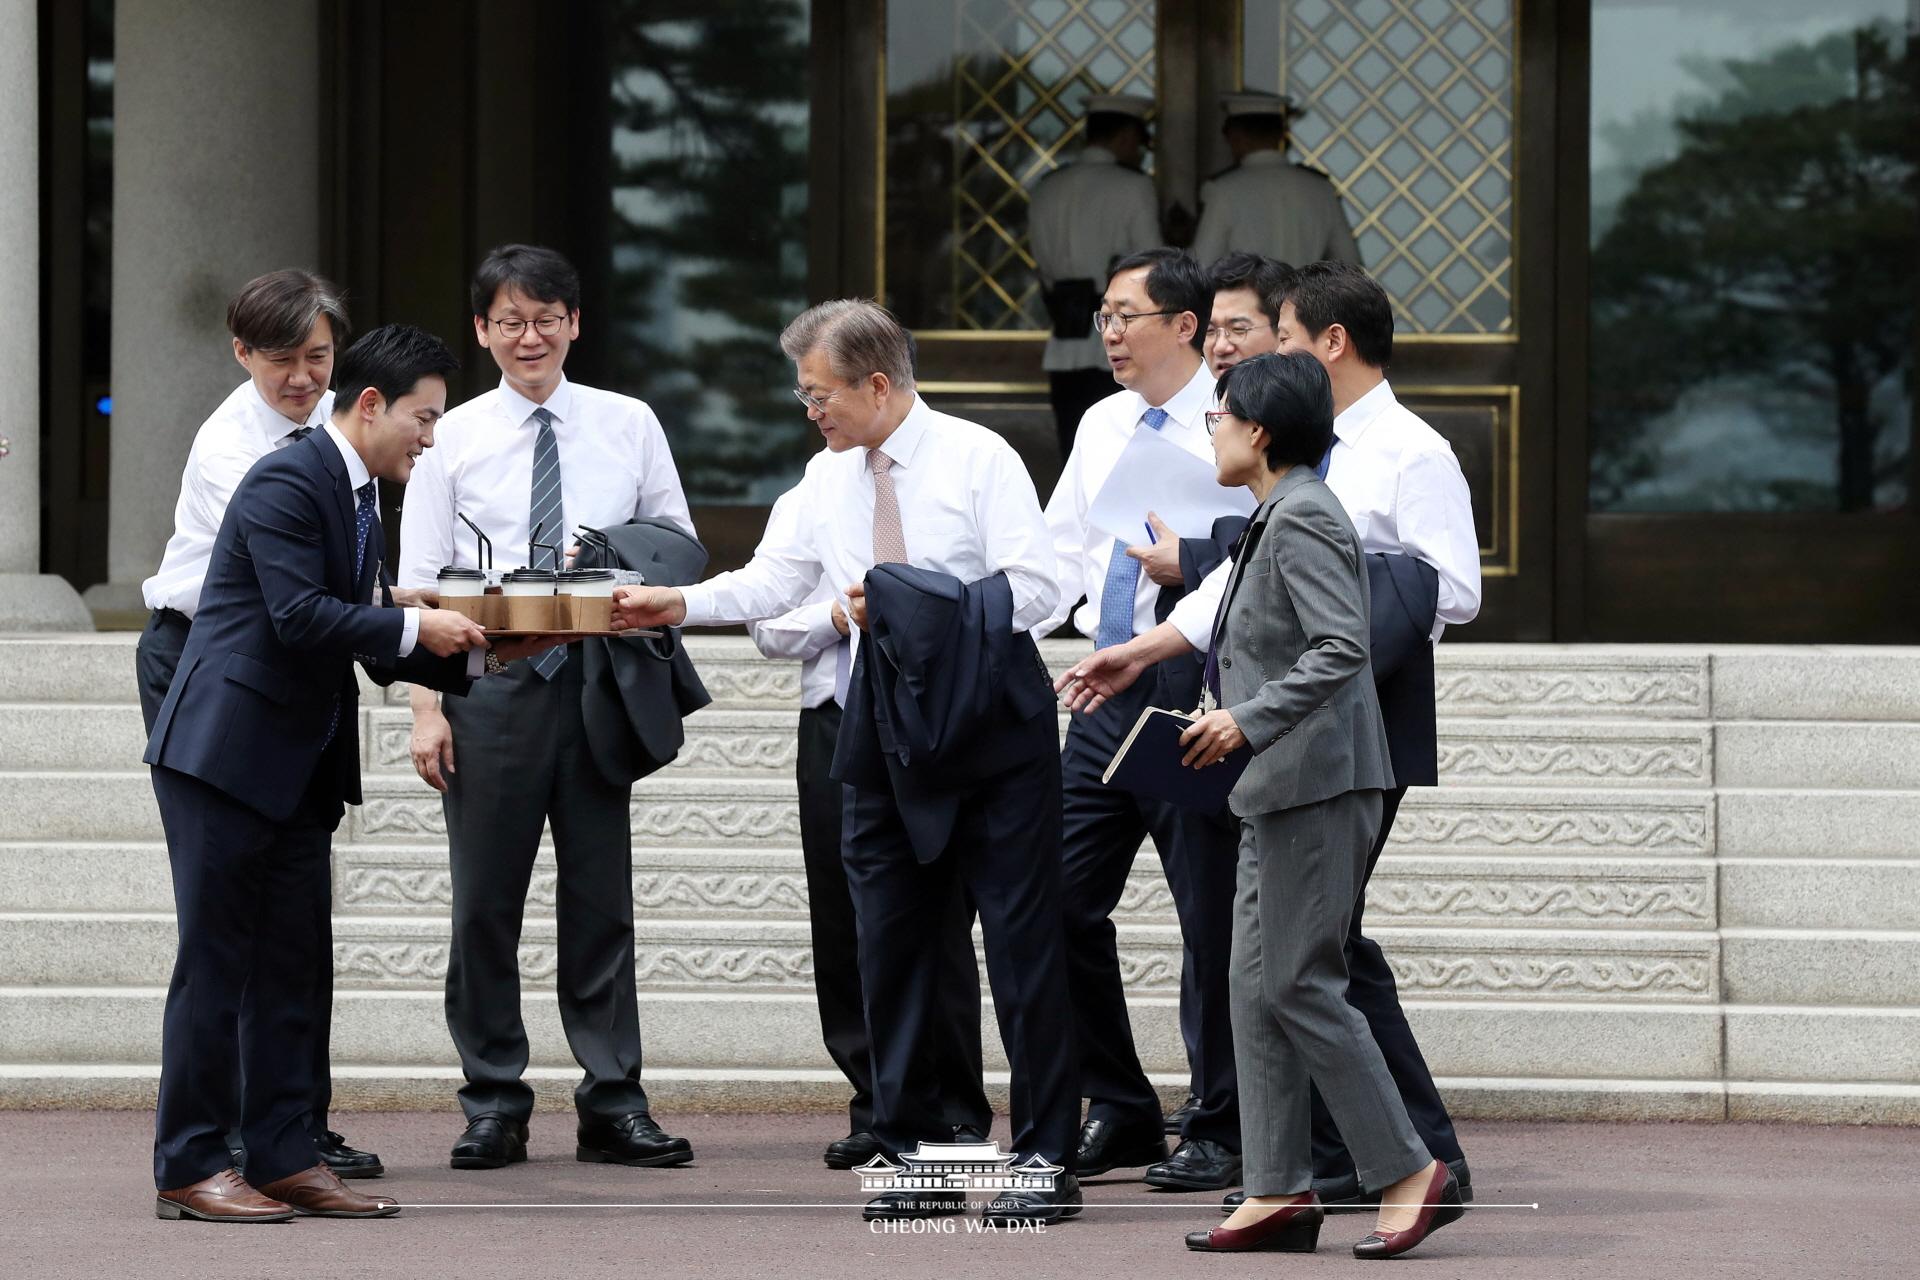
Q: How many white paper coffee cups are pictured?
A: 5